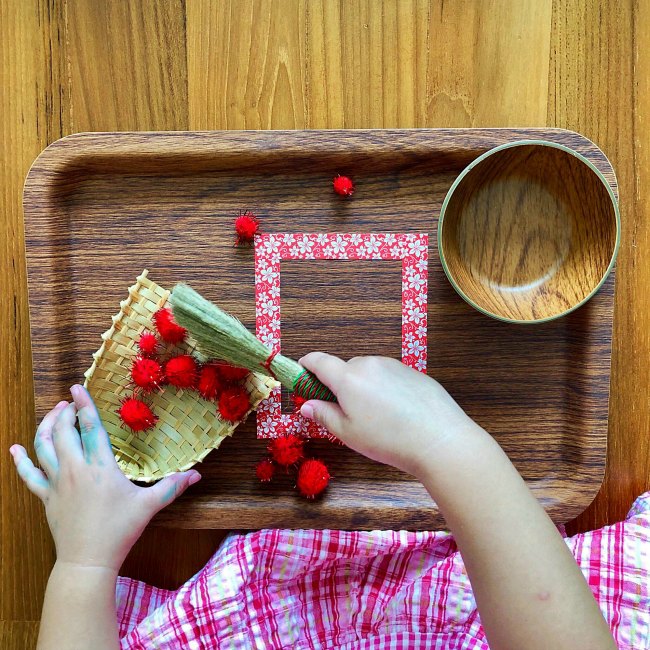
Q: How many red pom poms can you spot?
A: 14